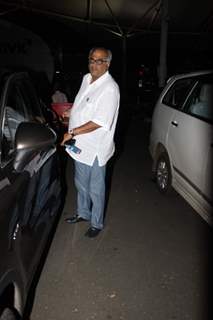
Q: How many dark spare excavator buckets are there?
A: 0